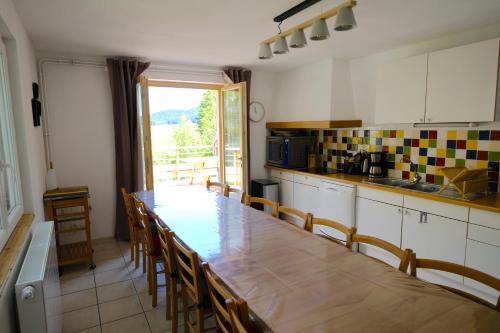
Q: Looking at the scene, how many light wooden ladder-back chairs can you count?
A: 14